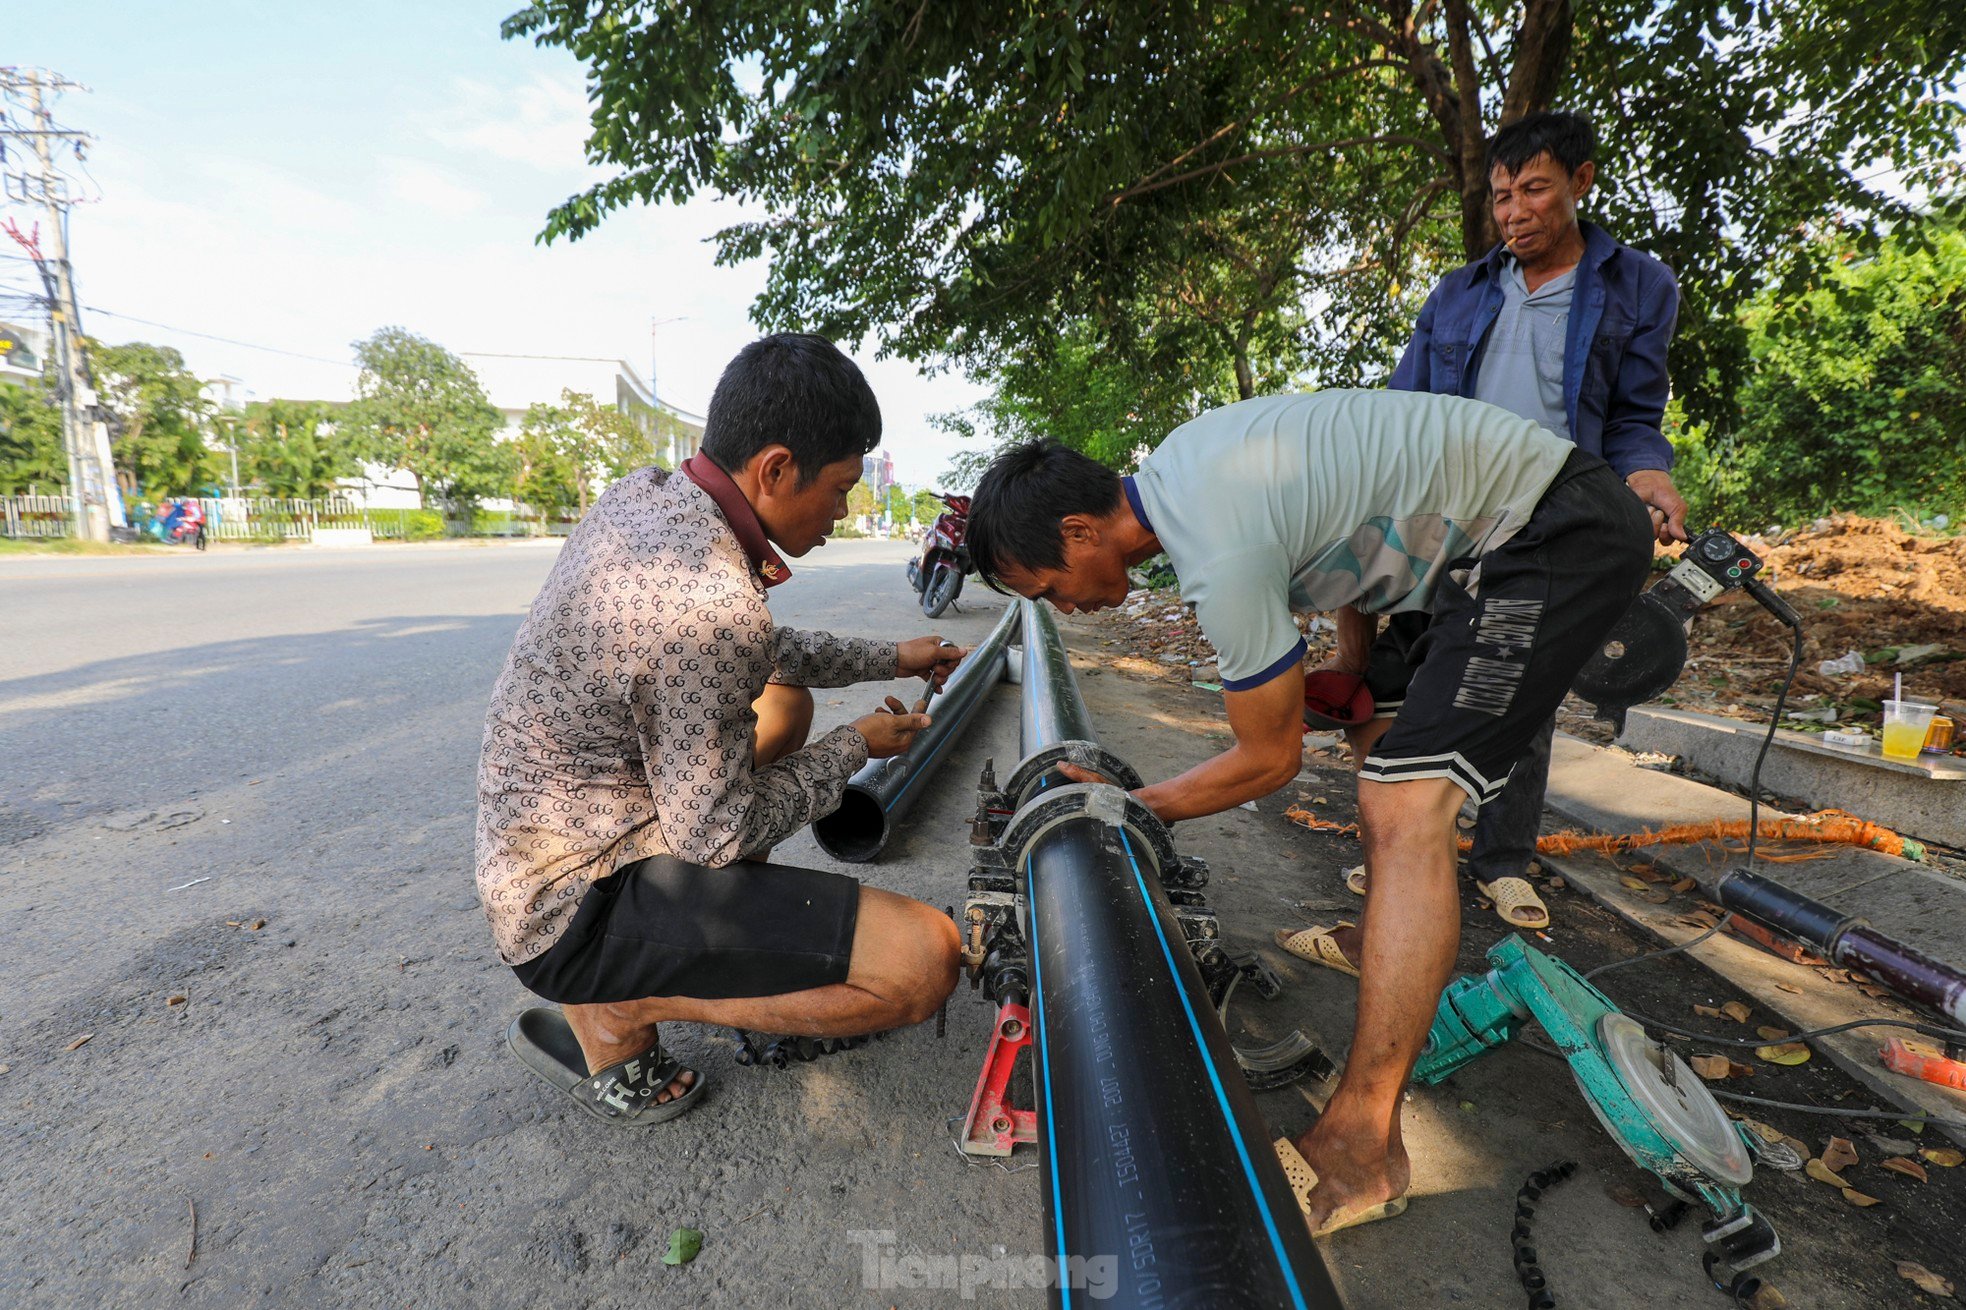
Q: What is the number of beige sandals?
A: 4